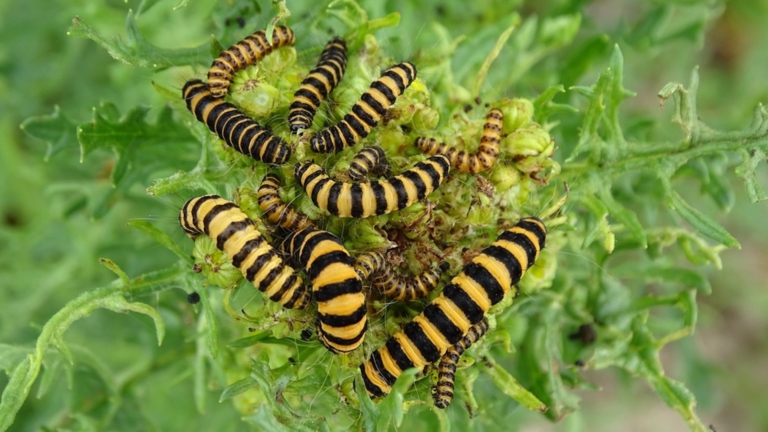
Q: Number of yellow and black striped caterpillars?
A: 13